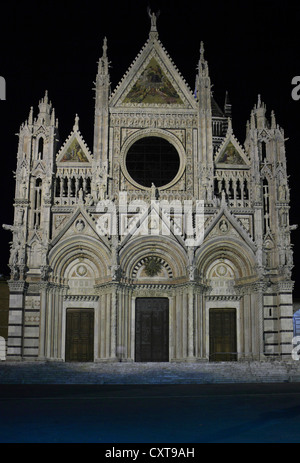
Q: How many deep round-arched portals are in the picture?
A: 3